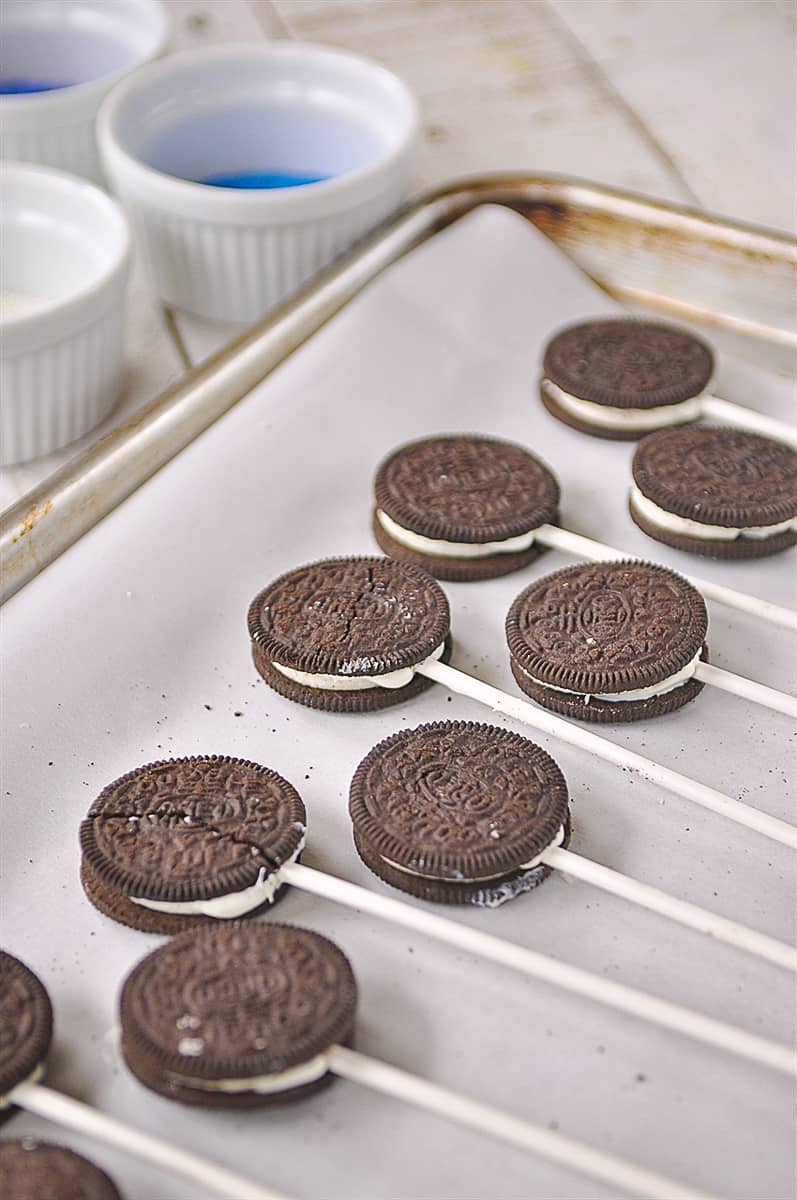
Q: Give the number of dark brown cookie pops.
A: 10